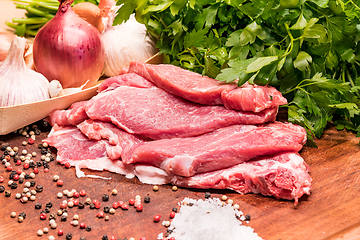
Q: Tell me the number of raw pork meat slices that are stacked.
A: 4